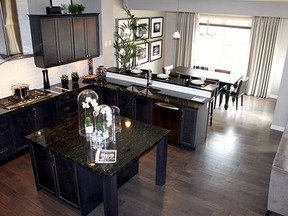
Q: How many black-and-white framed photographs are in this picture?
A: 6